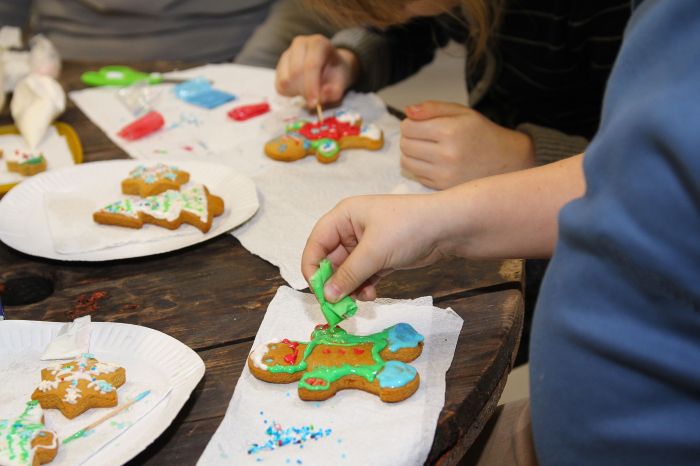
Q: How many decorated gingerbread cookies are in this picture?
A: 7